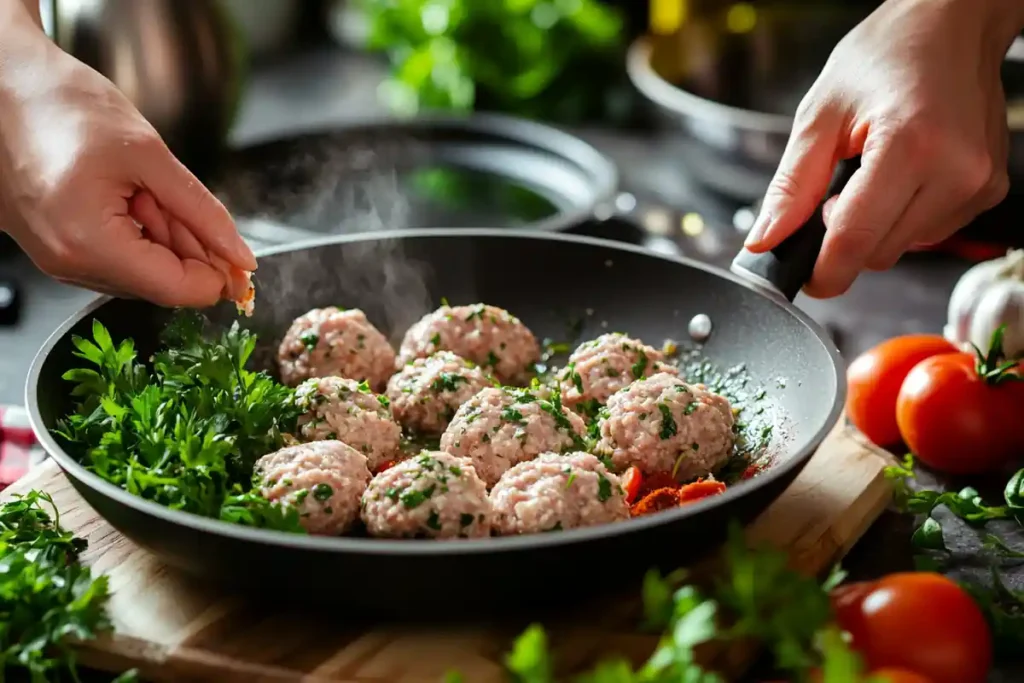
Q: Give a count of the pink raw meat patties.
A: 10